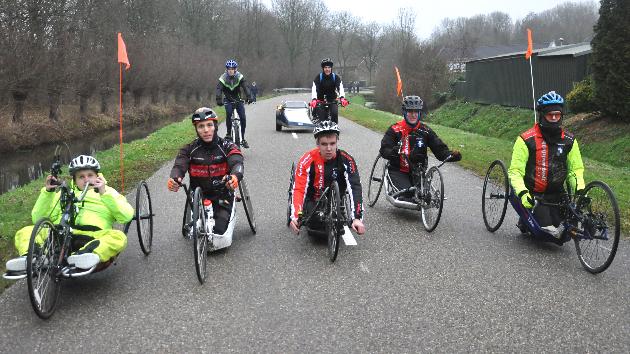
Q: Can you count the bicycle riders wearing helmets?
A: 7